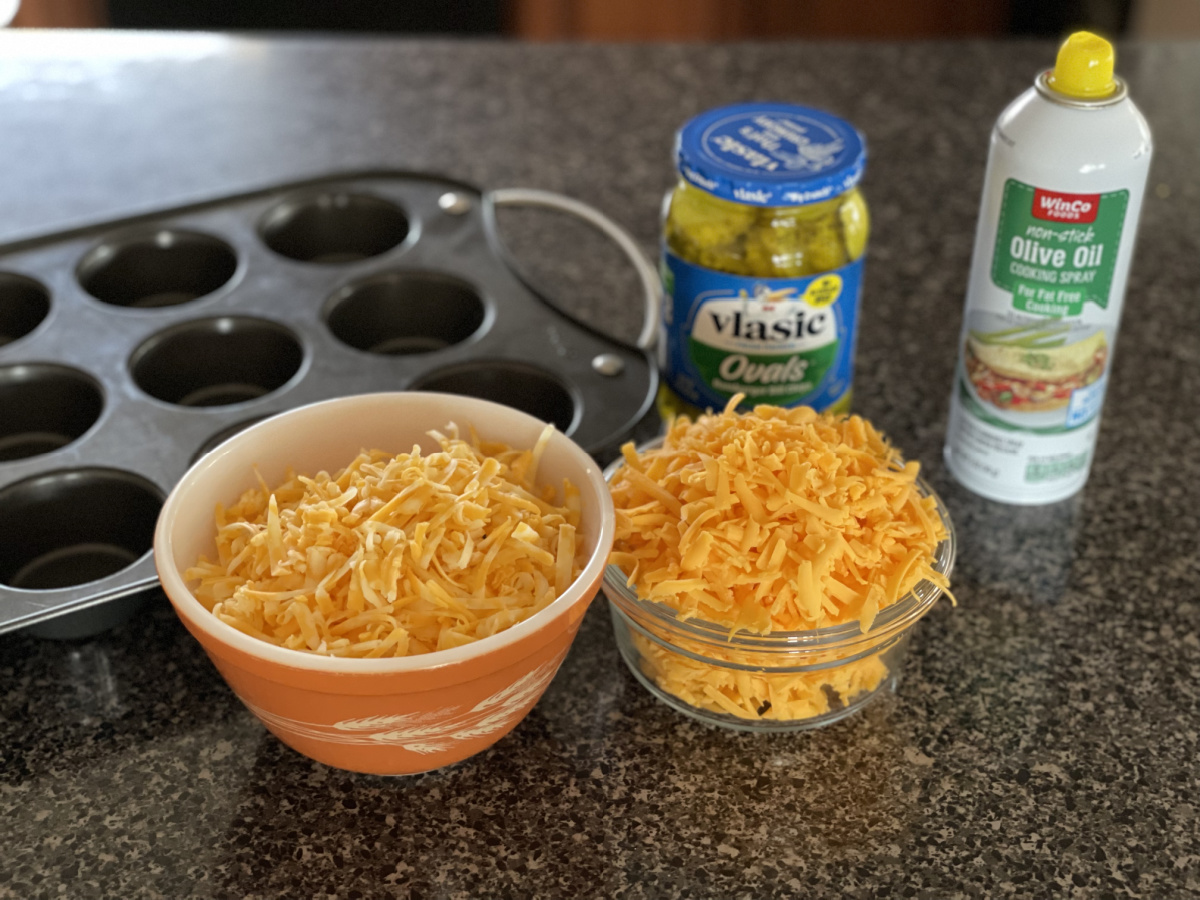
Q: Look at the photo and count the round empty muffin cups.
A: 9